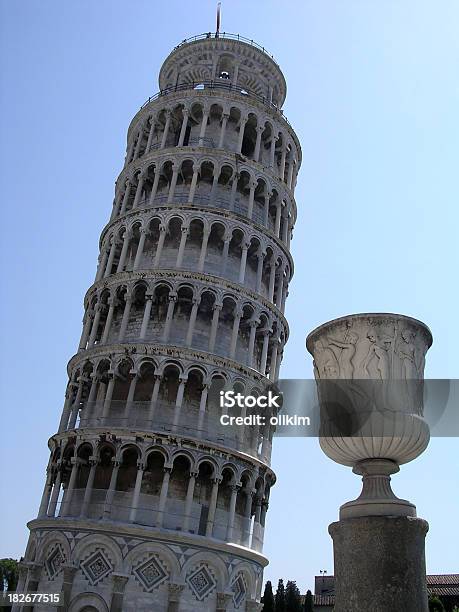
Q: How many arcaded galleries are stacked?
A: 6